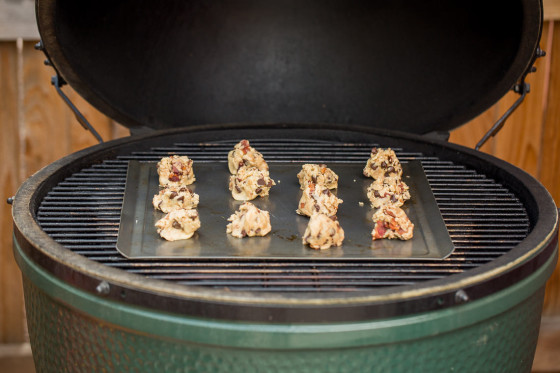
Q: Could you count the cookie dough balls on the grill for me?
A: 12